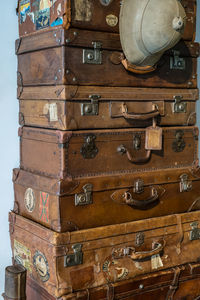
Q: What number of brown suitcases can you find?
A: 7